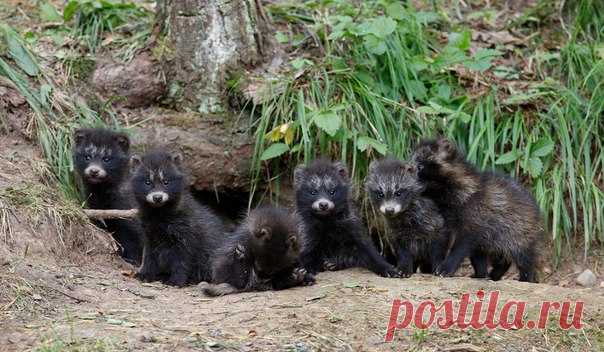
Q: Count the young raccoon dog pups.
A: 6